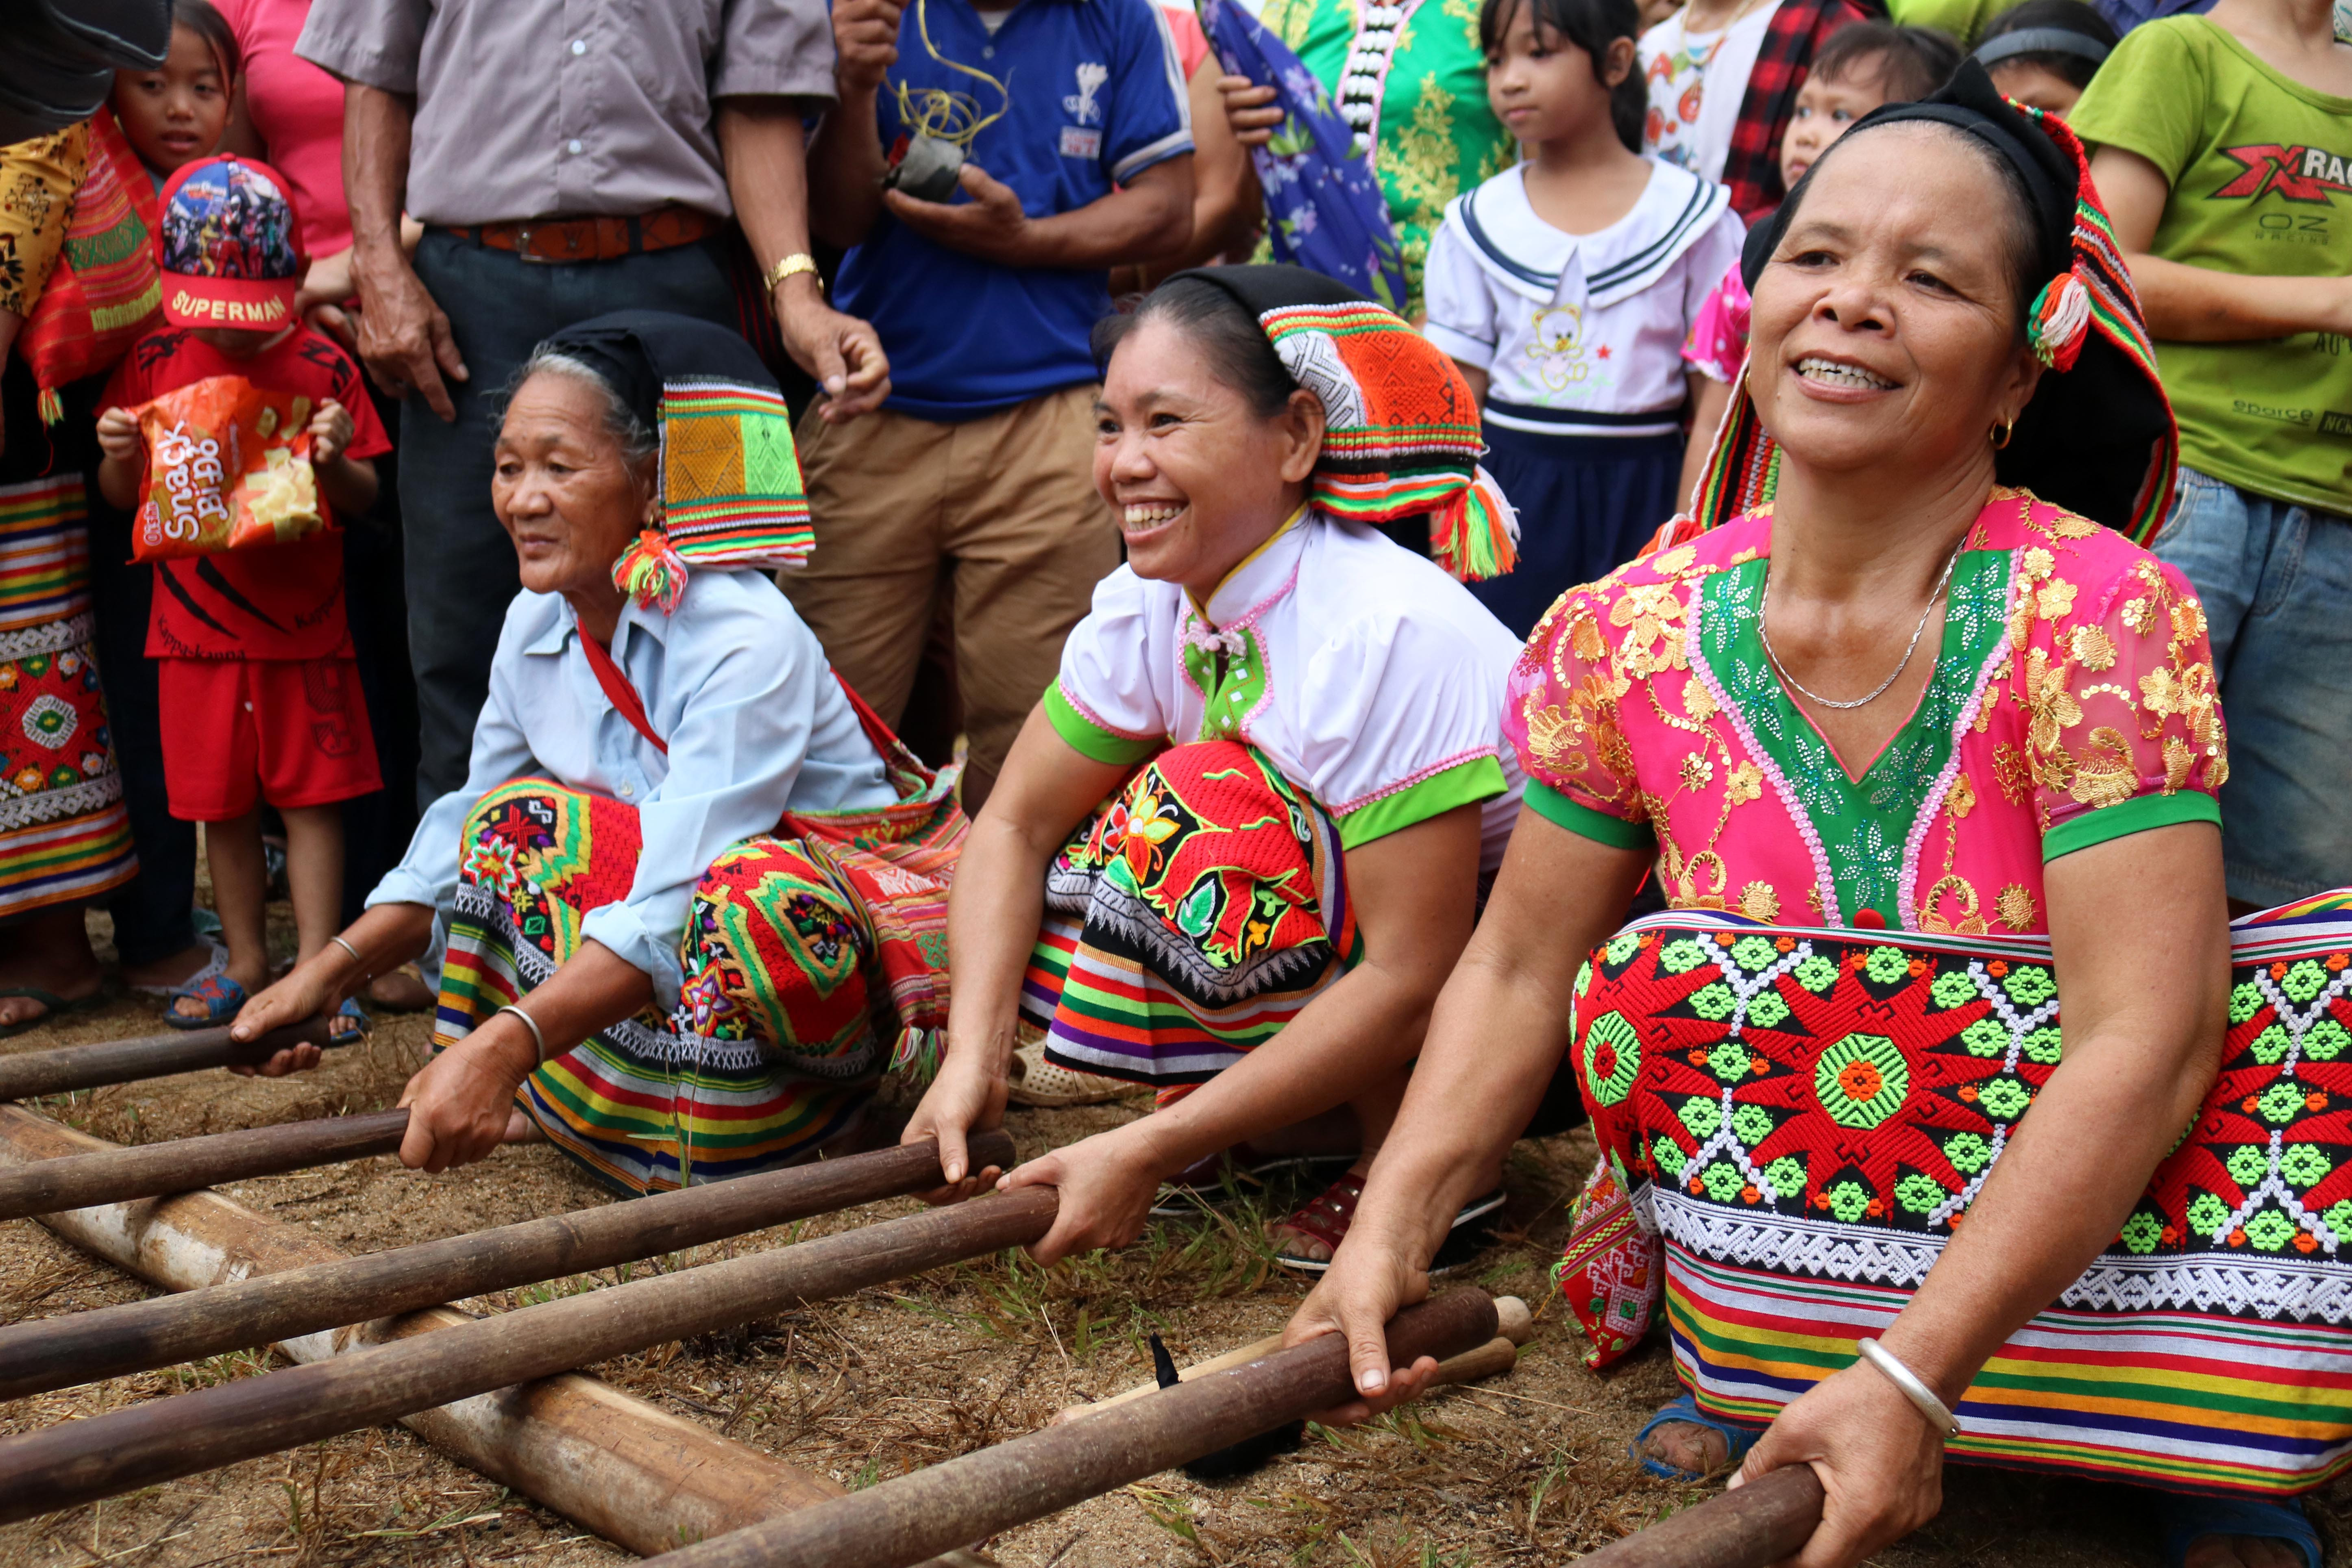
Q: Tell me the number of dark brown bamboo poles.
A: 6